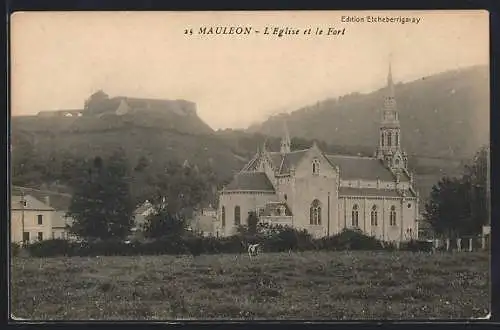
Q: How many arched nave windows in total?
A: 3